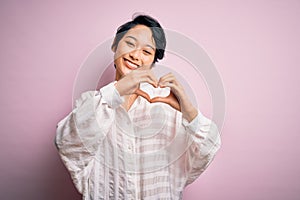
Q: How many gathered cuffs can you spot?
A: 2